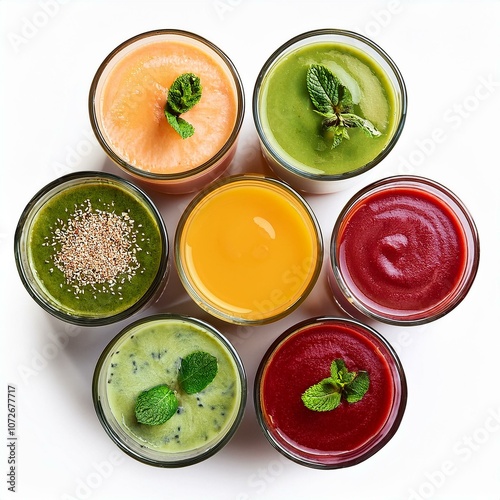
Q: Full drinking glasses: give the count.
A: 7